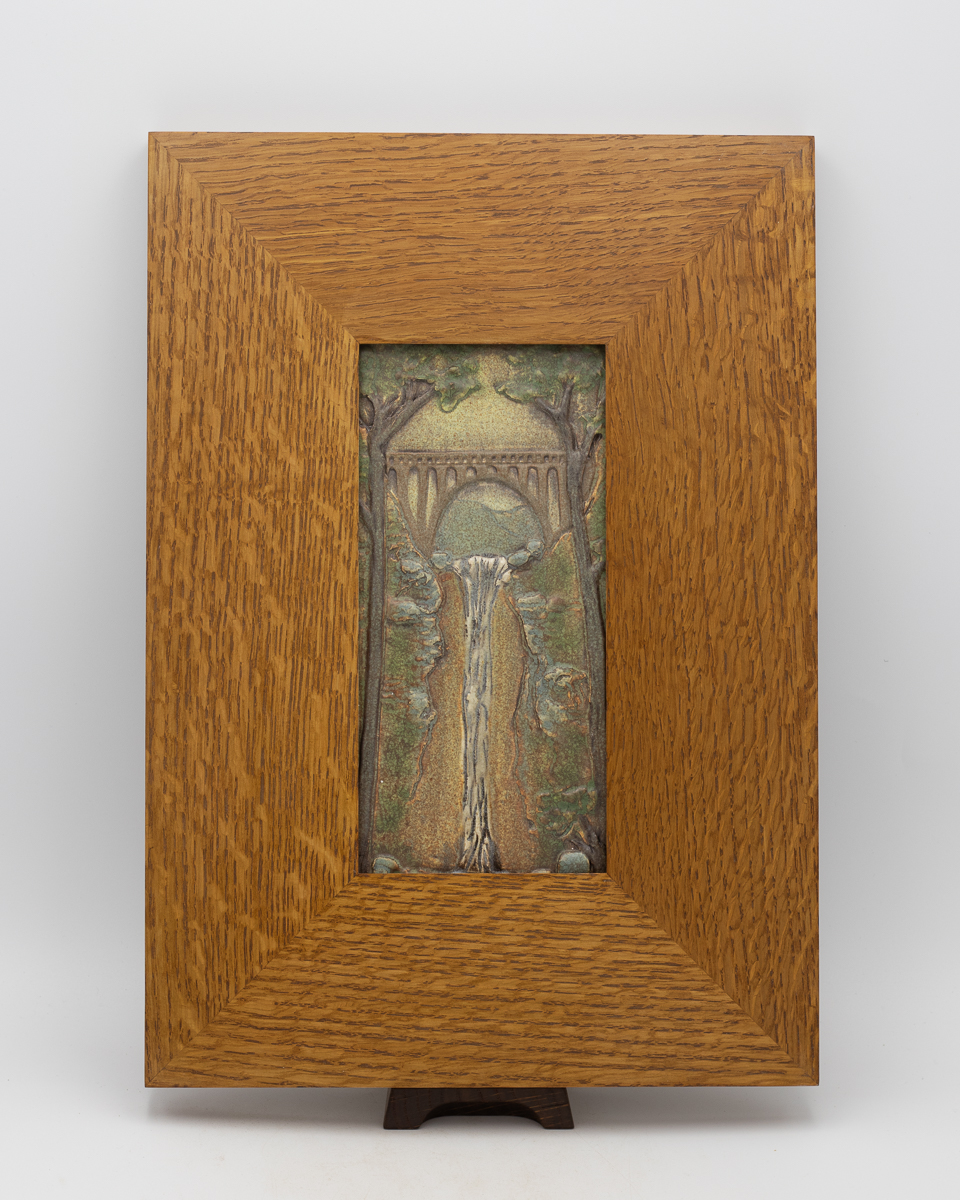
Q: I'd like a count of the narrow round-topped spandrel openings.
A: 9